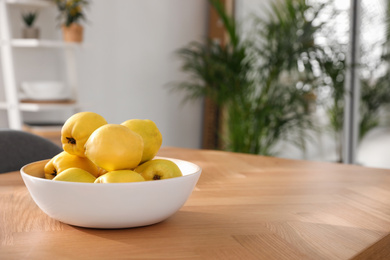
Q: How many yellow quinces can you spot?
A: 7